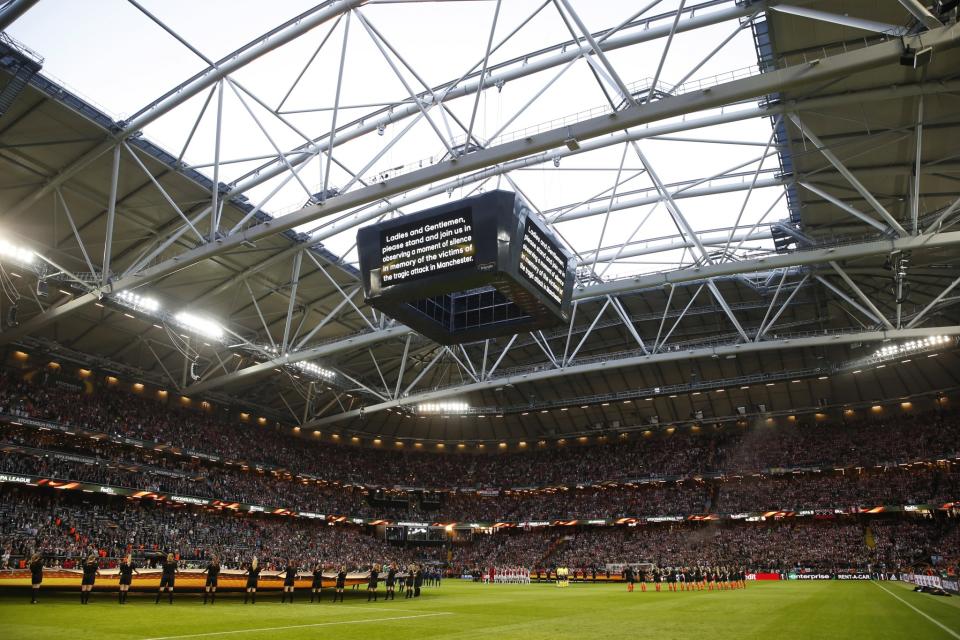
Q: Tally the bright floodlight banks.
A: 6